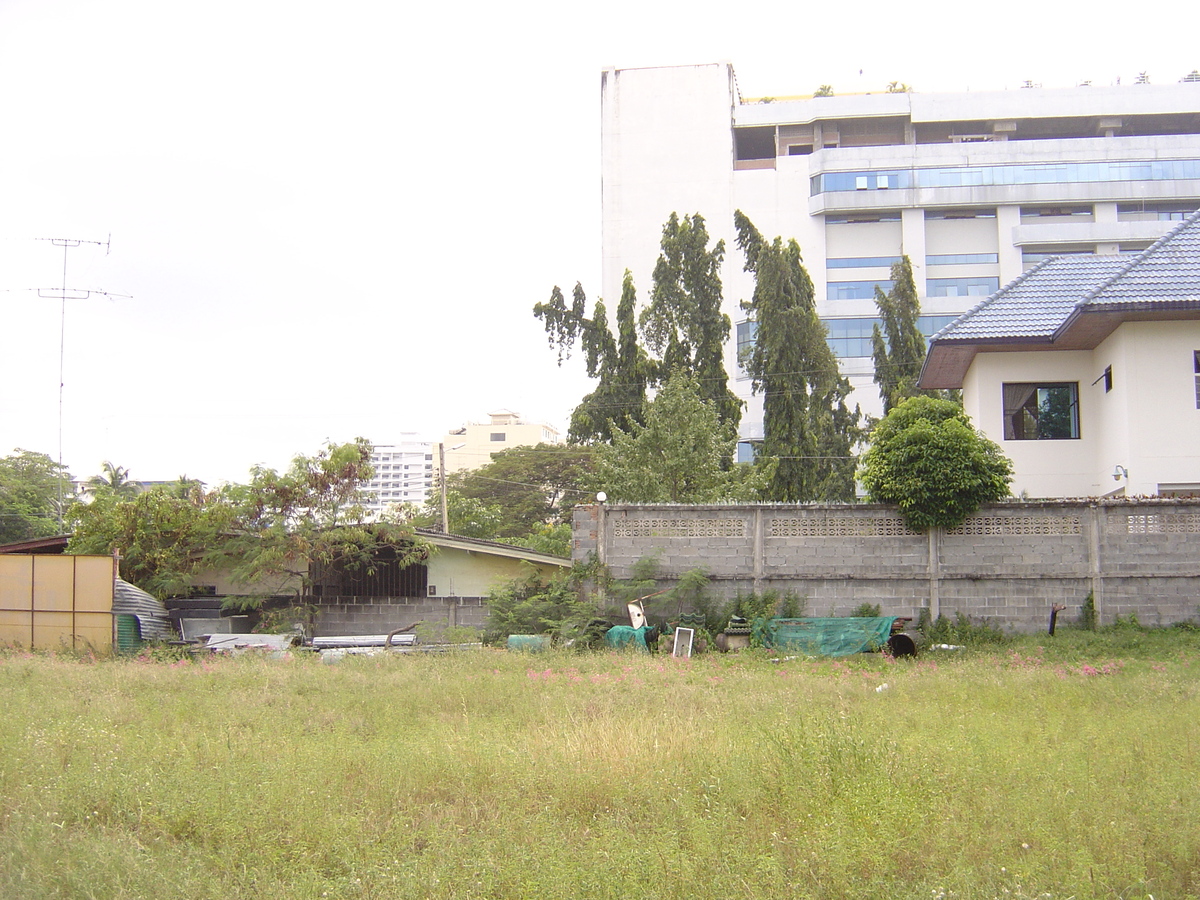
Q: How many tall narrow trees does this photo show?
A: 4